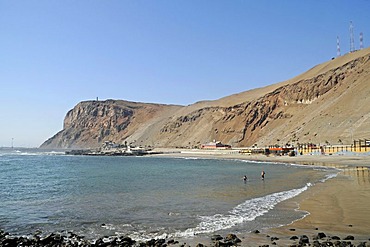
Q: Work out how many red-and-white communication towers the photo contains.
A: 3